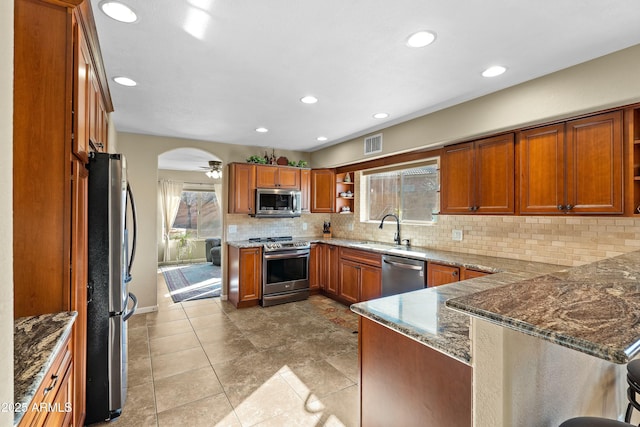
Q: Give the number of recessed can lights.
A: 8